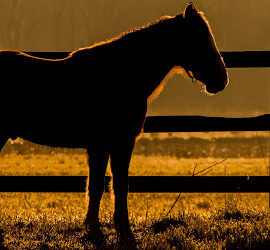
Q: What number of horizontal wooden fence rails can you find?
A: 3